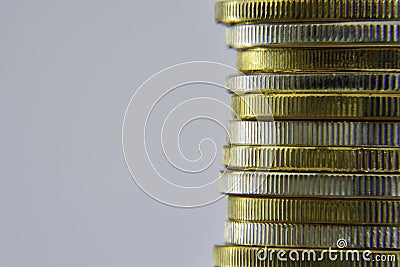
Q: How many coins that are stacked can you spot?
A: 11